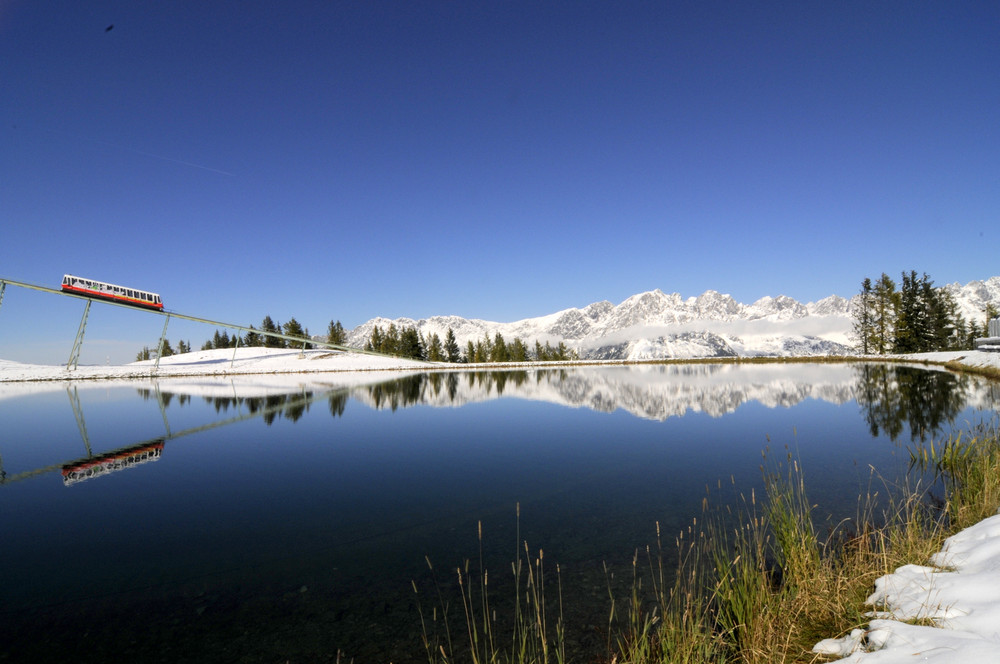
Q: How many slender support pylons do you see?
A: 5